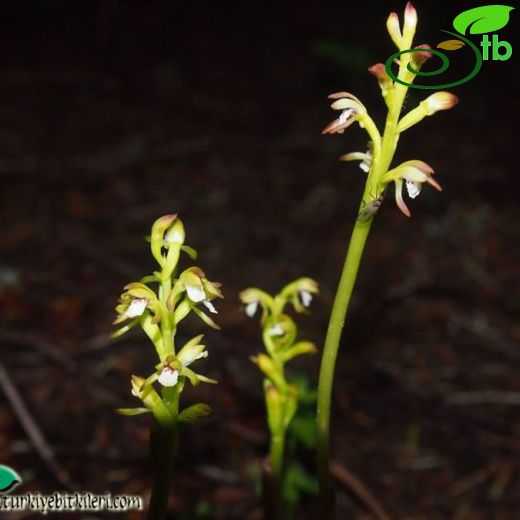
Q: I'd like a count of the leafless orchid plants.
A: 3